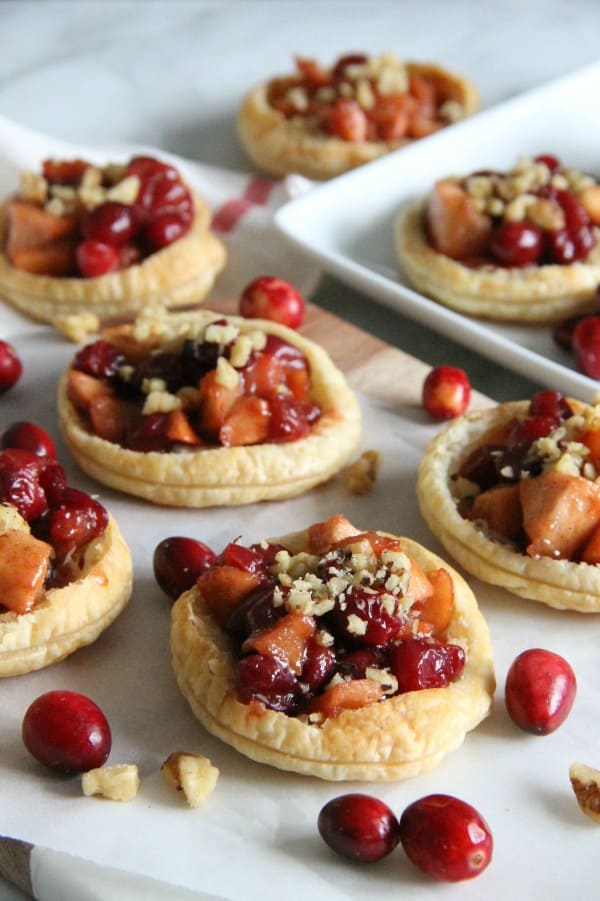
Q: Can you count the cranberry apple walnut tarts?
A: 7